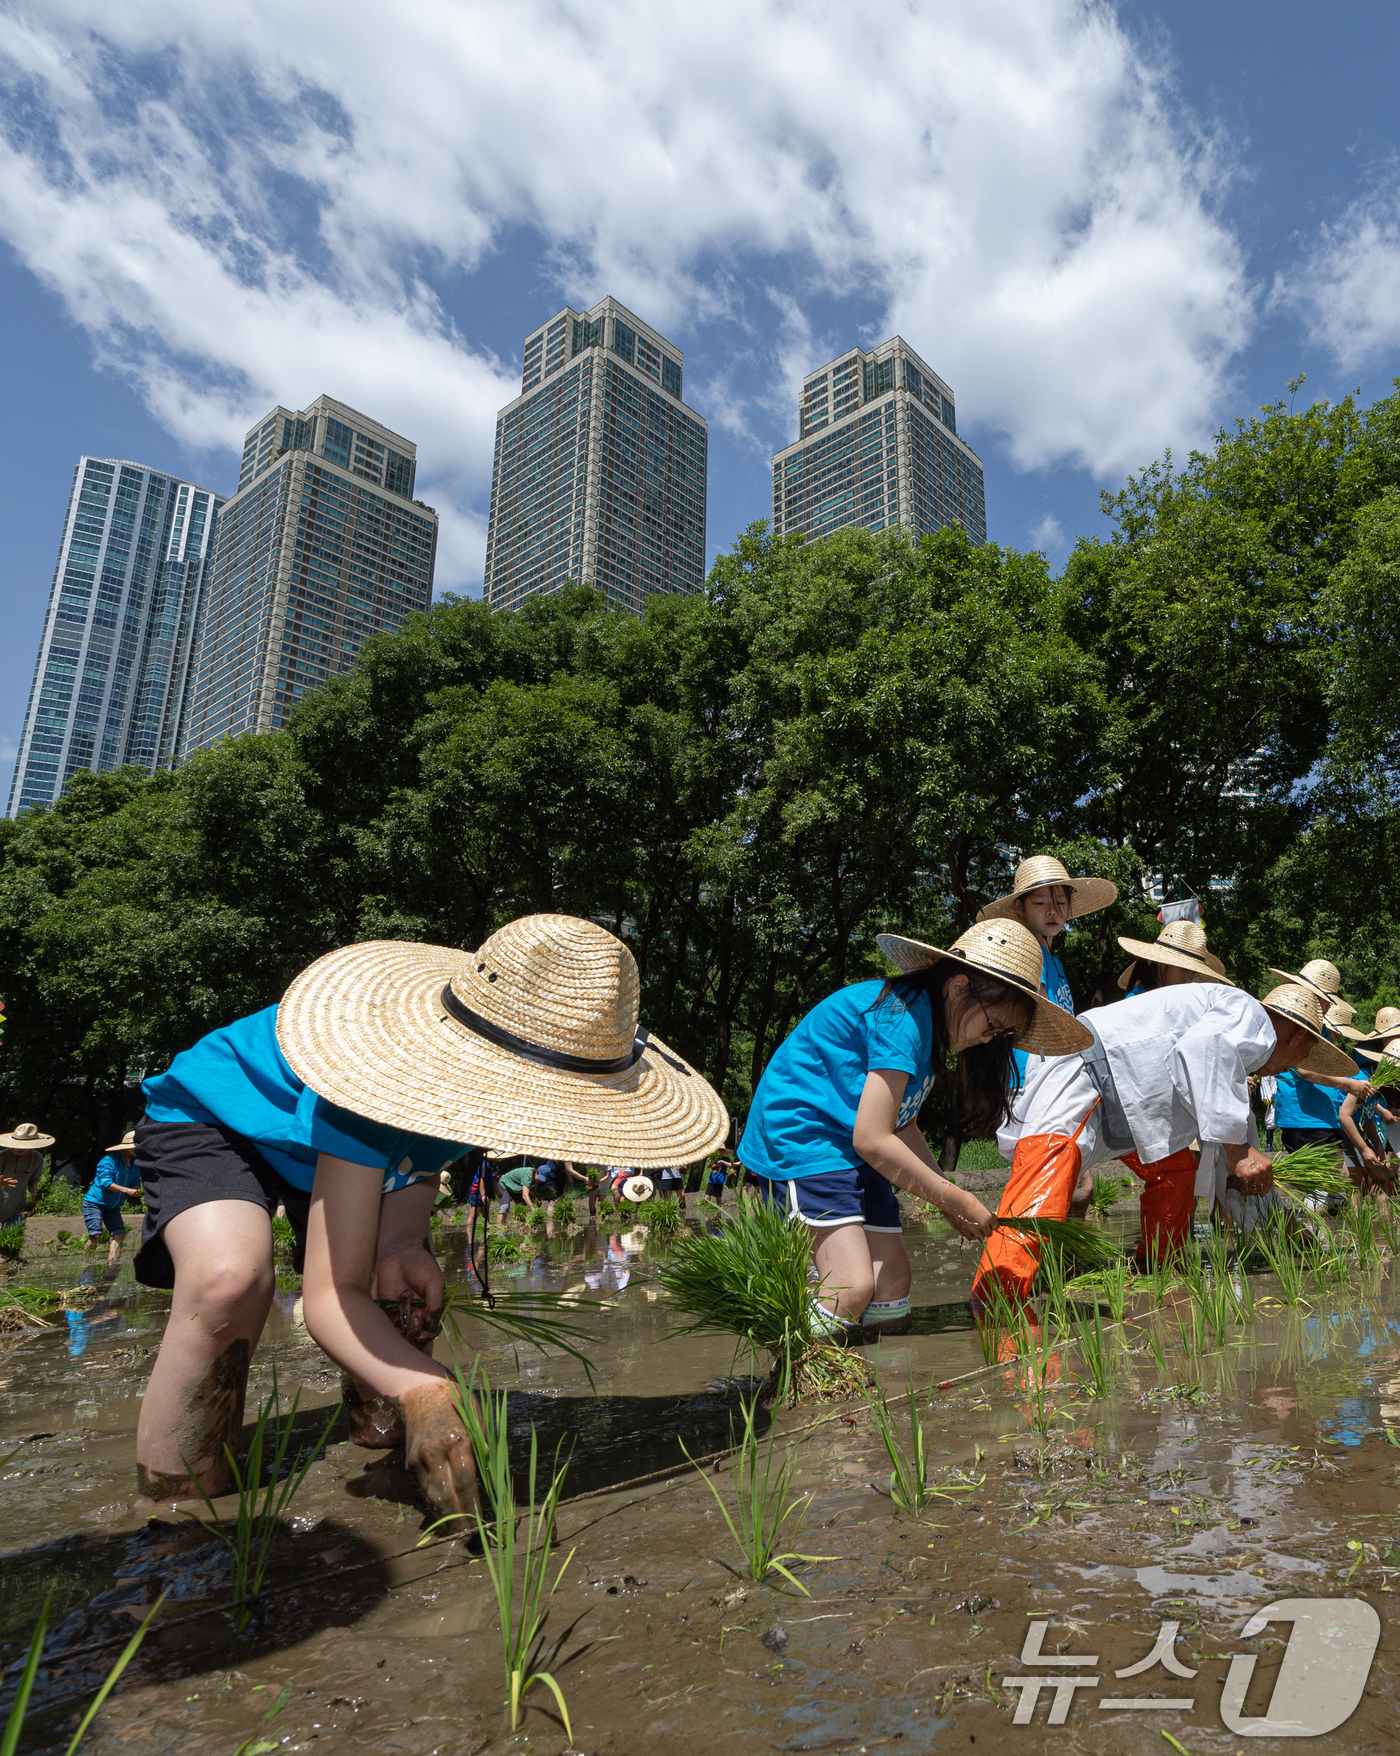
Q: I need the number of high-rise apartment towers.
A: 4